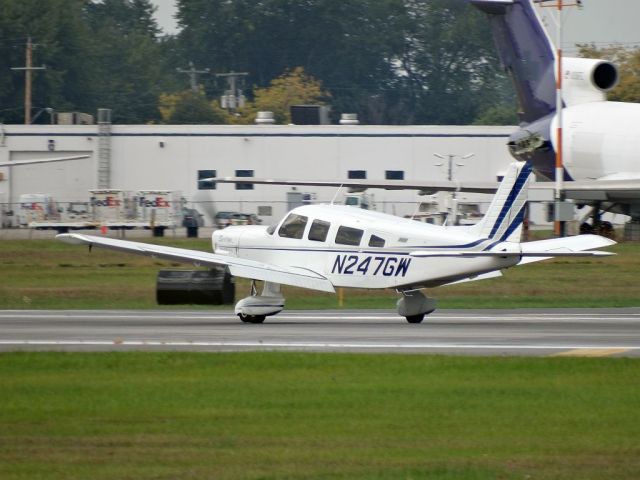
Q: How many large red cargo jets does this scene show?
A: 0